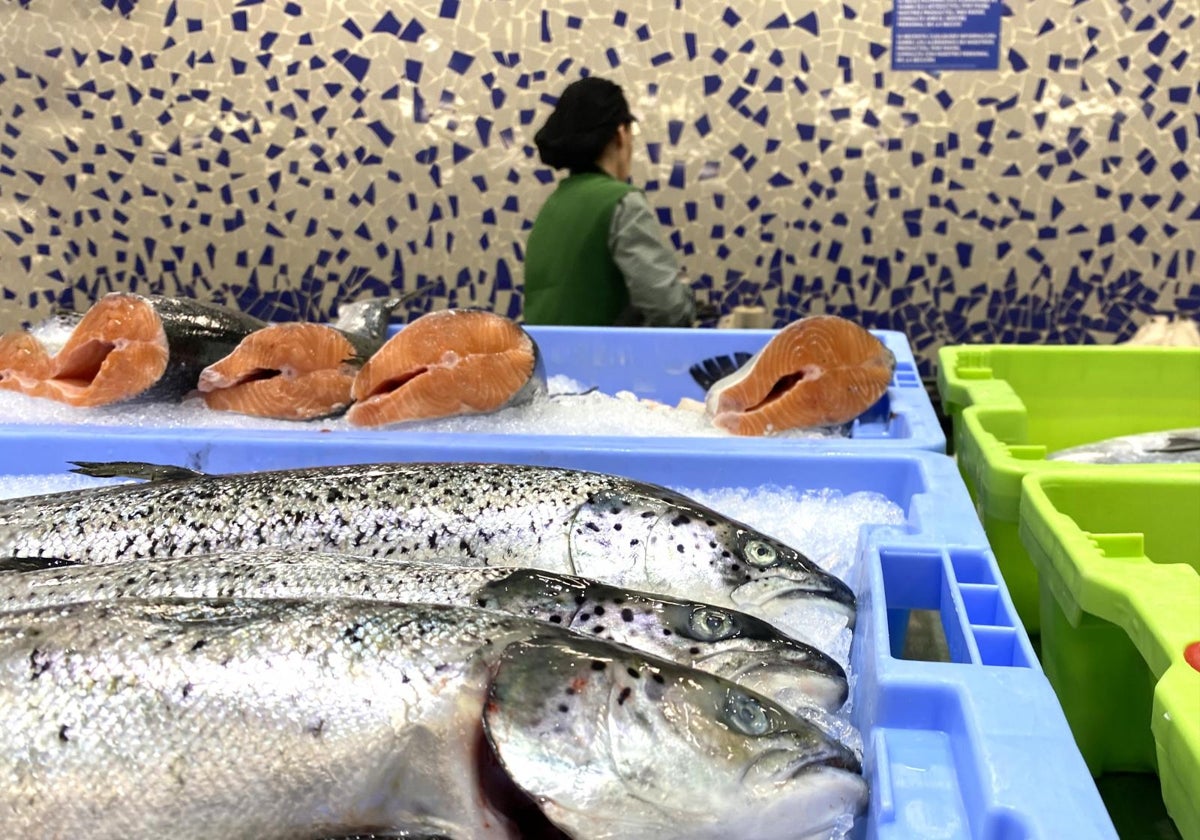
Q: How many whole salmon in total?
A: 3